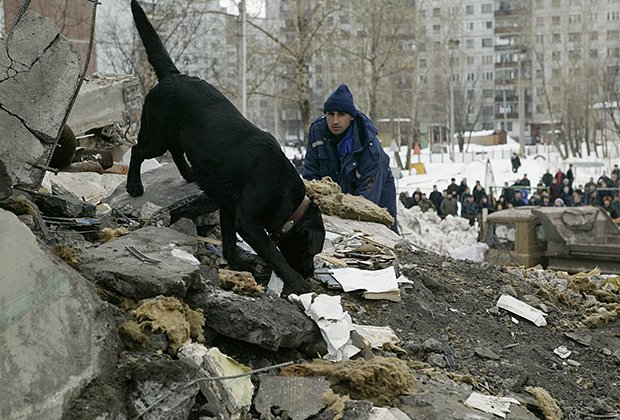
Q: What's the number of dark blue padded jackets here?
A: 1